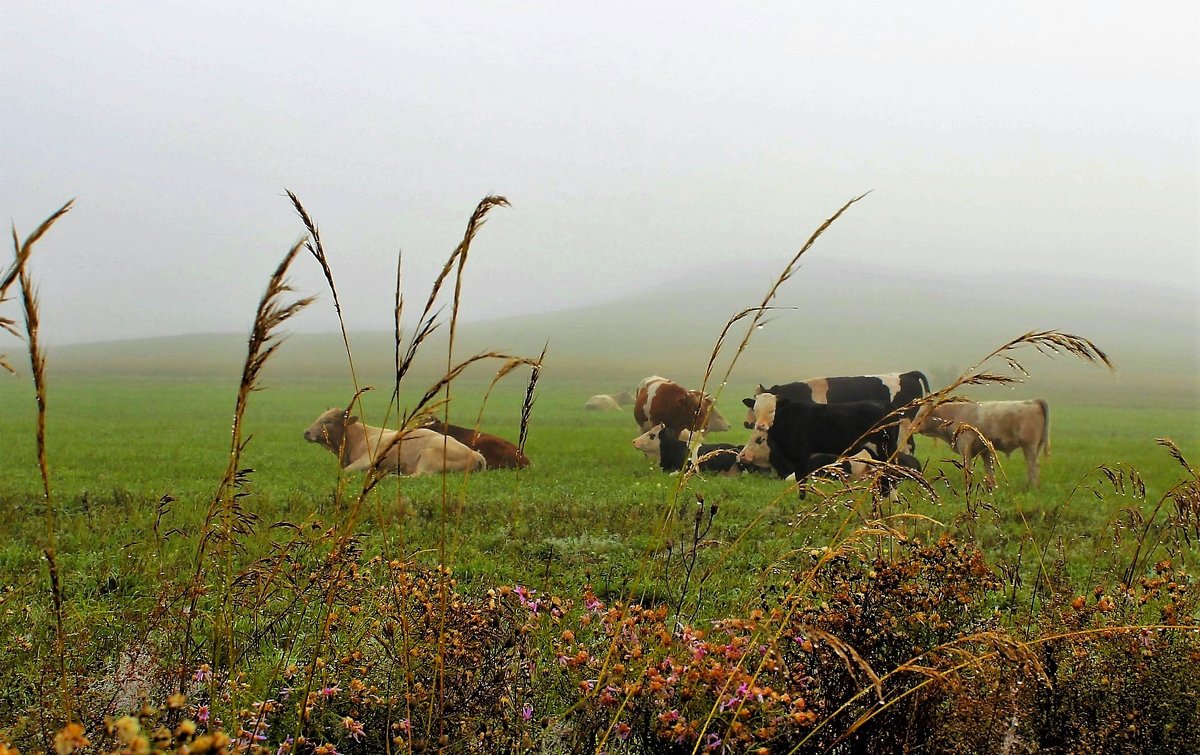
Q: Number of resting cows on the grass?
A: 5